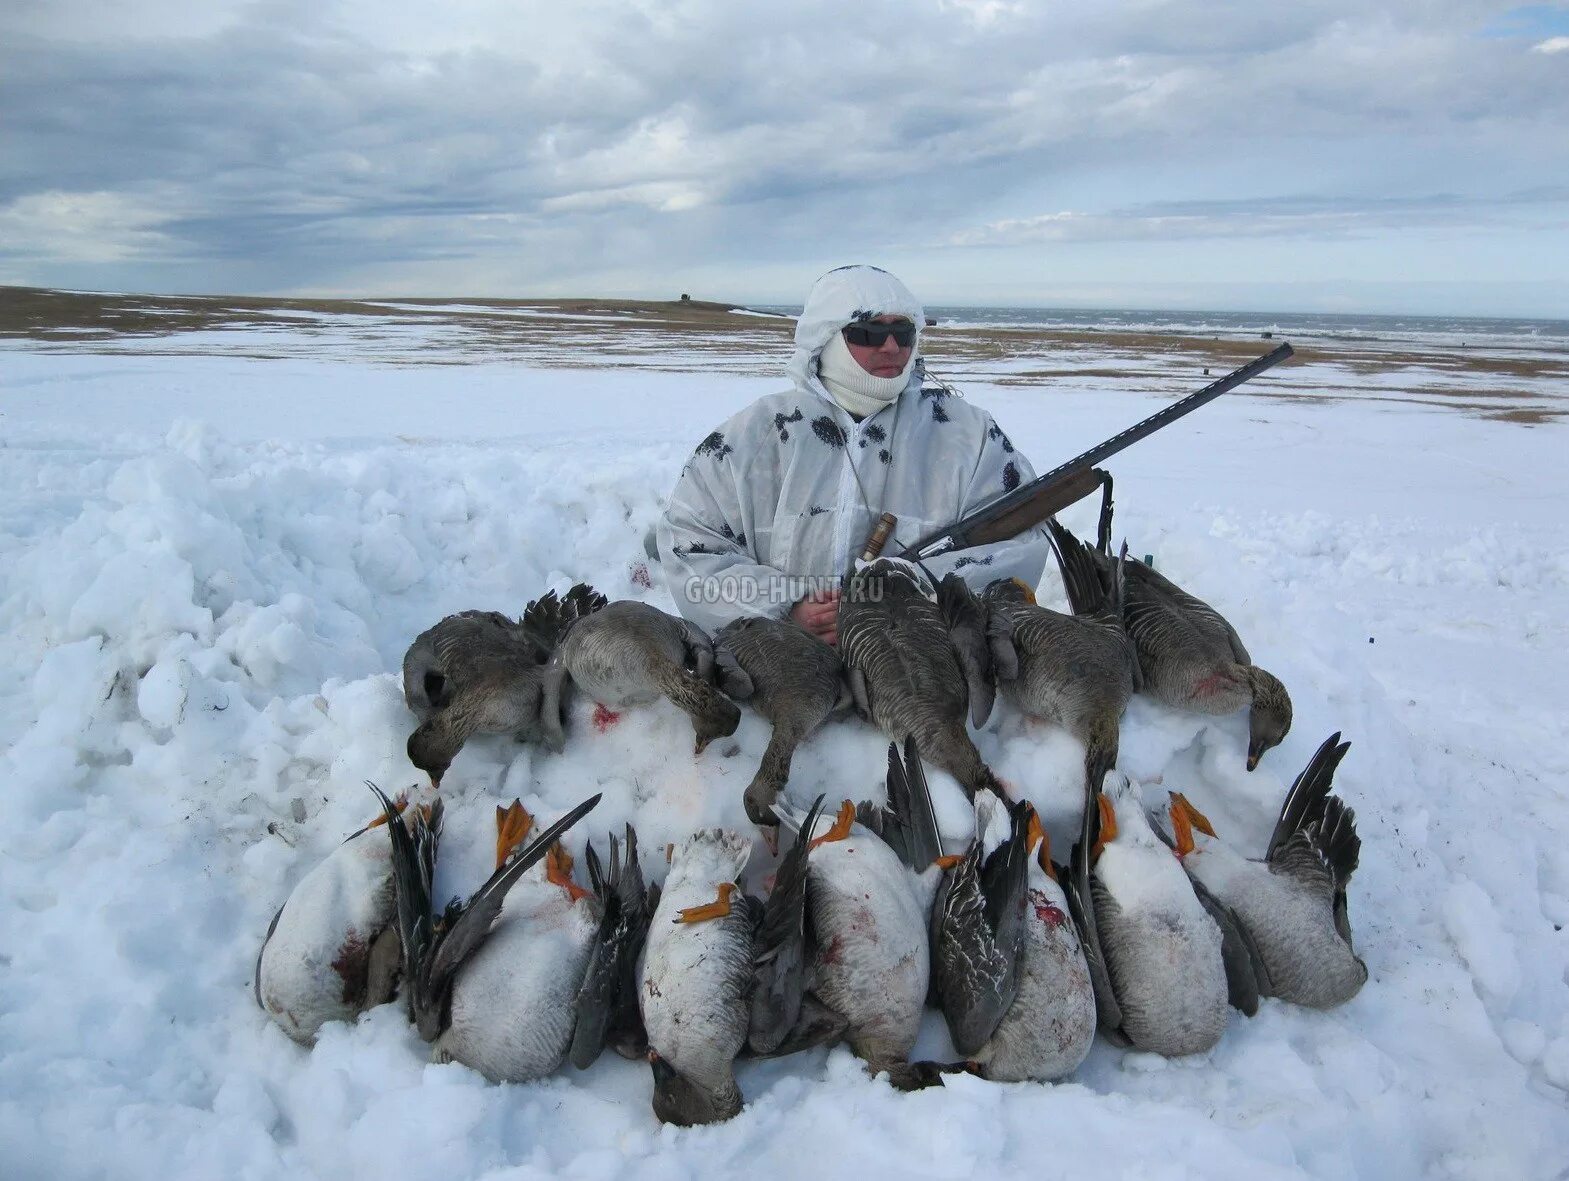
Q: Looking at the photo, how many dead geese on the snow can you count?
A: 13